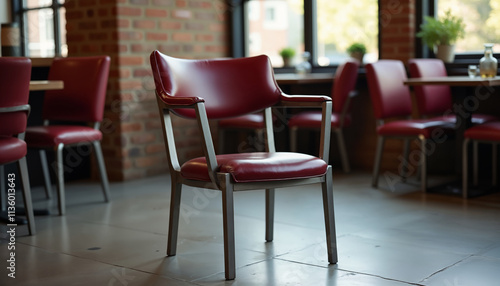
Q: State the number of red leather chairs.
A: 8